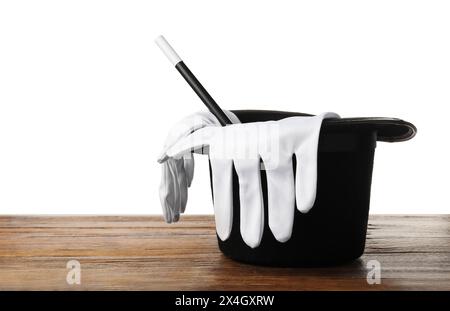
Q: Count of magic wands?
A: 1